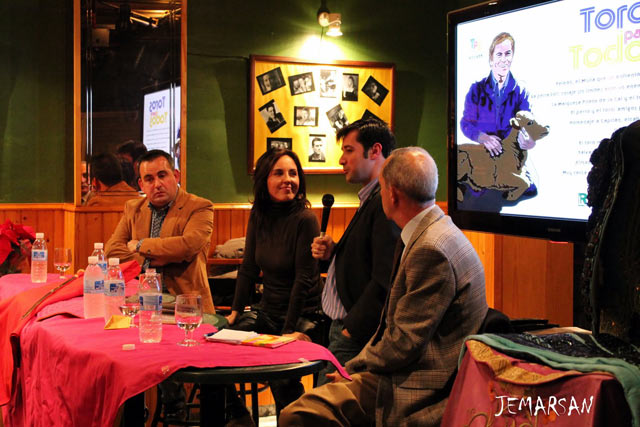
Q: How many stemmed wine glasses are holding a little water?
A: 3